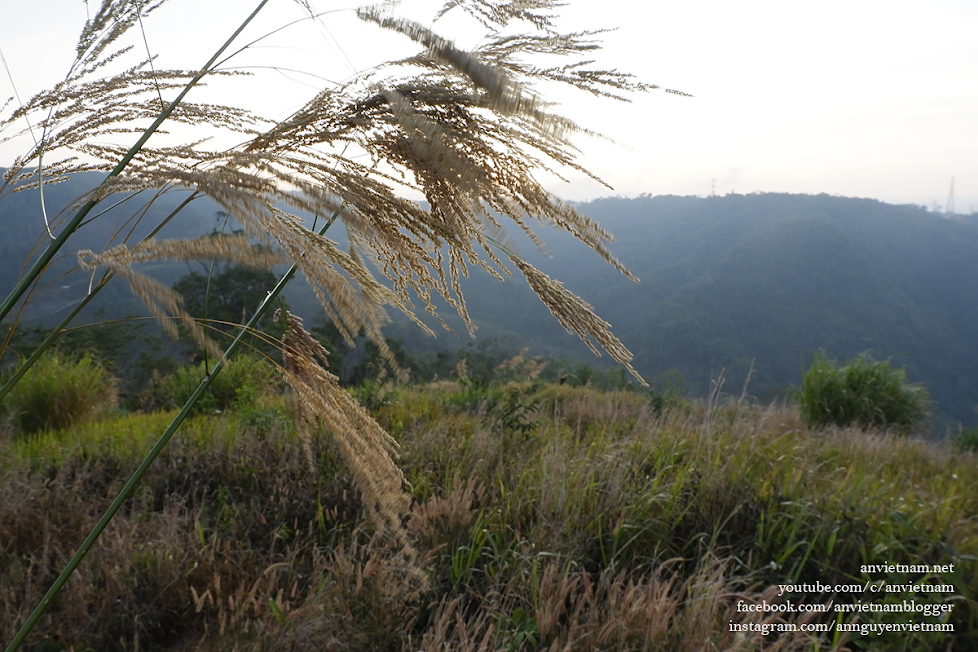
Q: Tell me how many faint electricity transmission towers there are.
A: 2